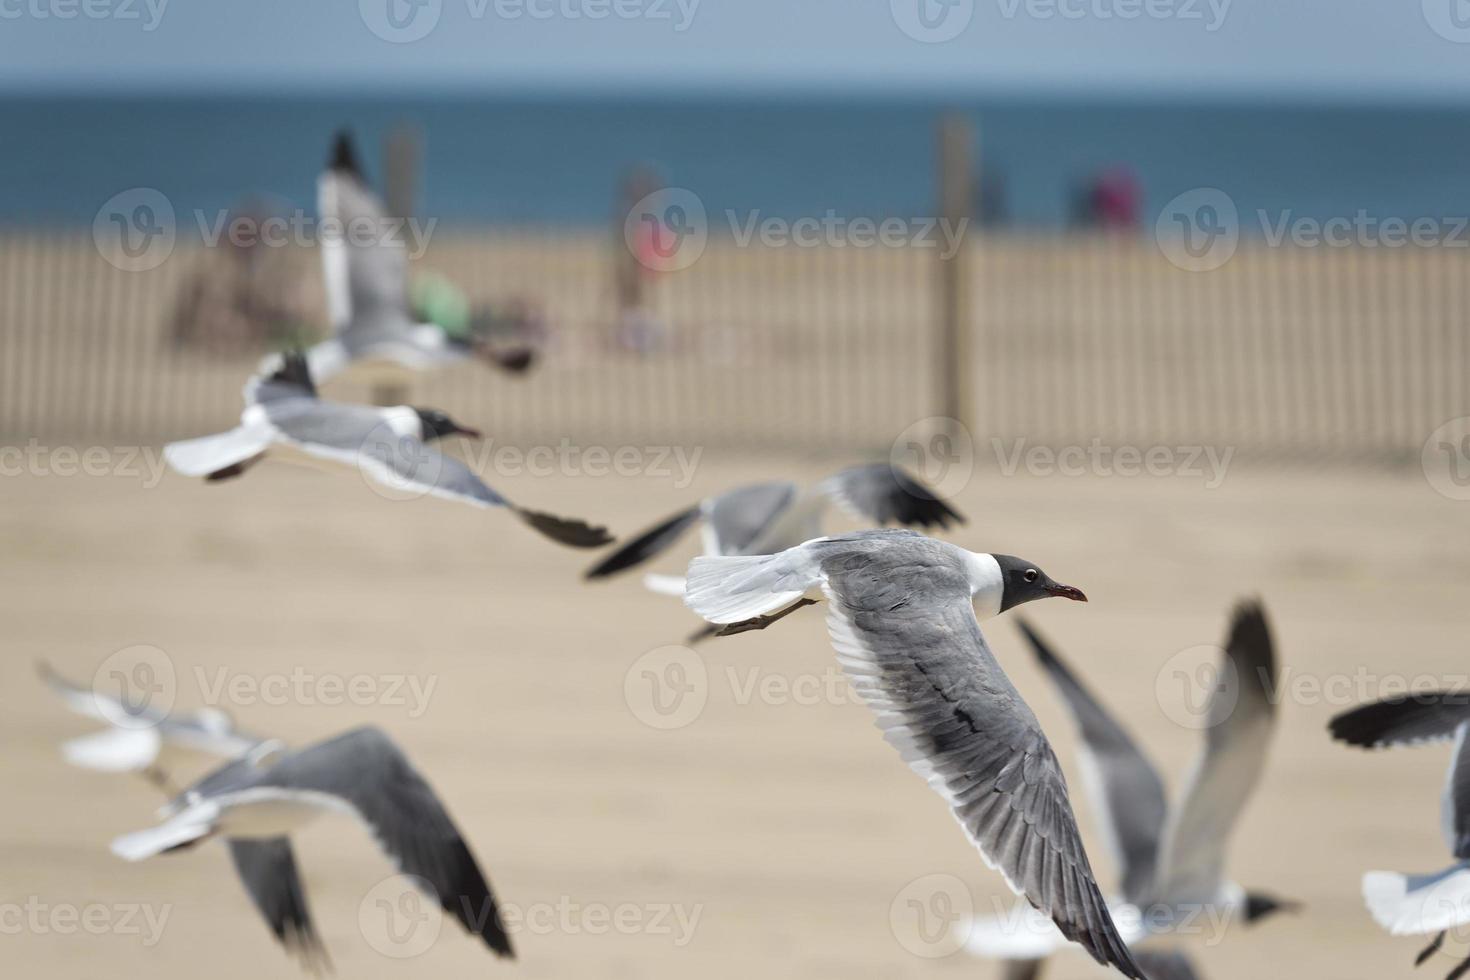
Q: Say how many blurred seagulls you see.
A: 7